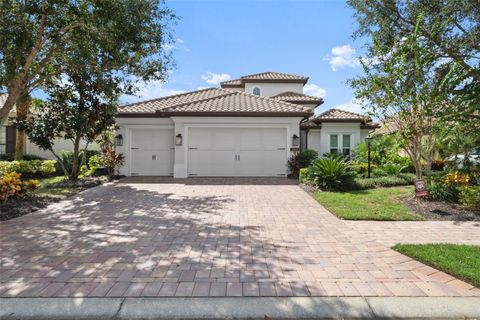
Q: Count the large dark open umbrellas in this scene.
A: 0